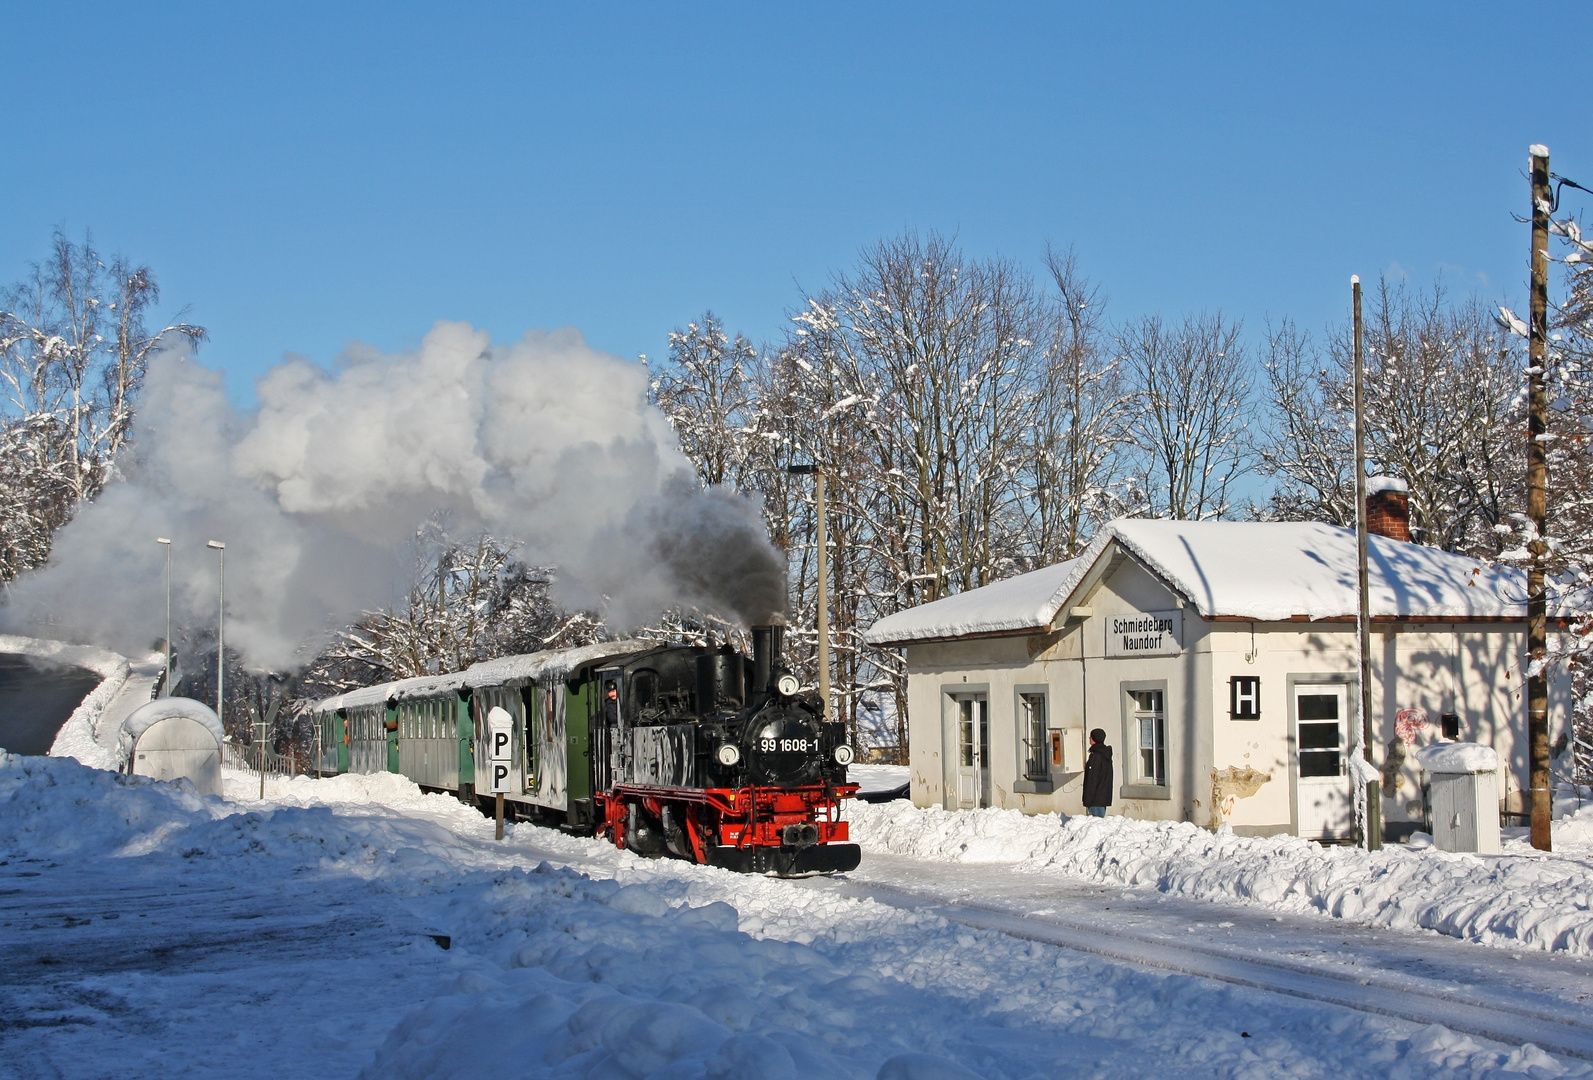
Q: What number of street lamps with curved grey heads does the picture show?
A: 2